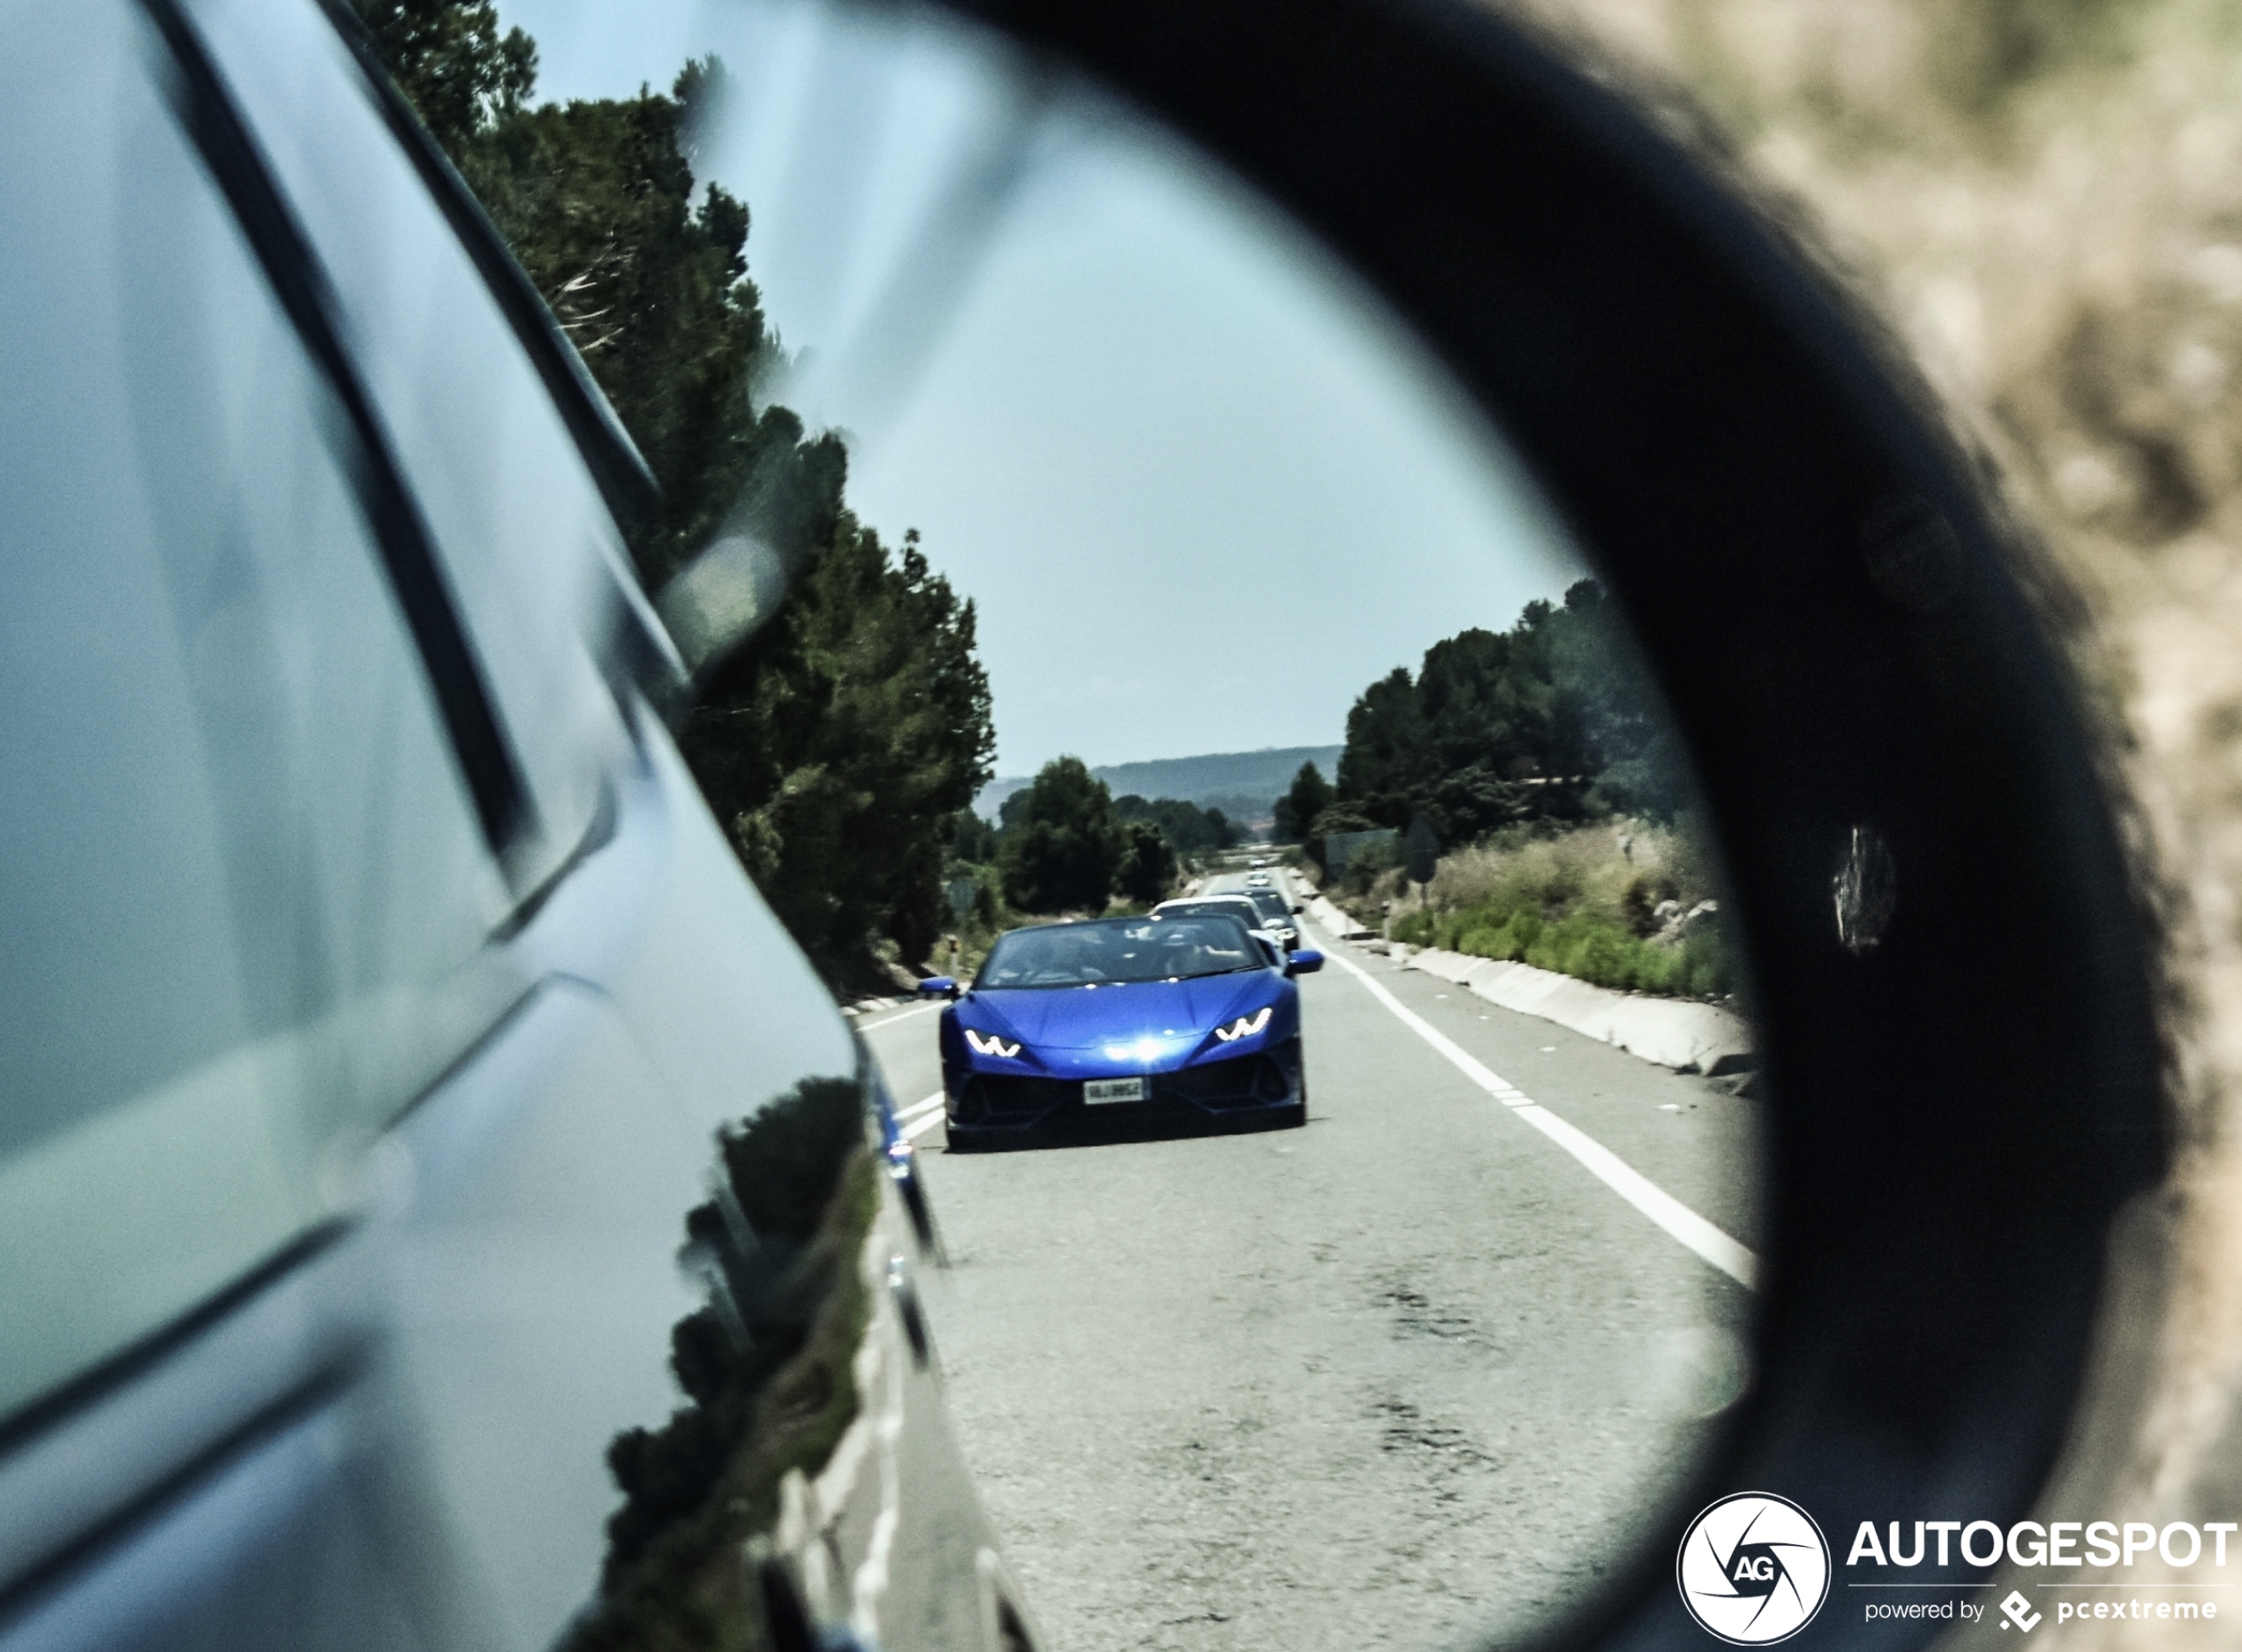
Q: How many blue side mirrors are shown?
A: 2